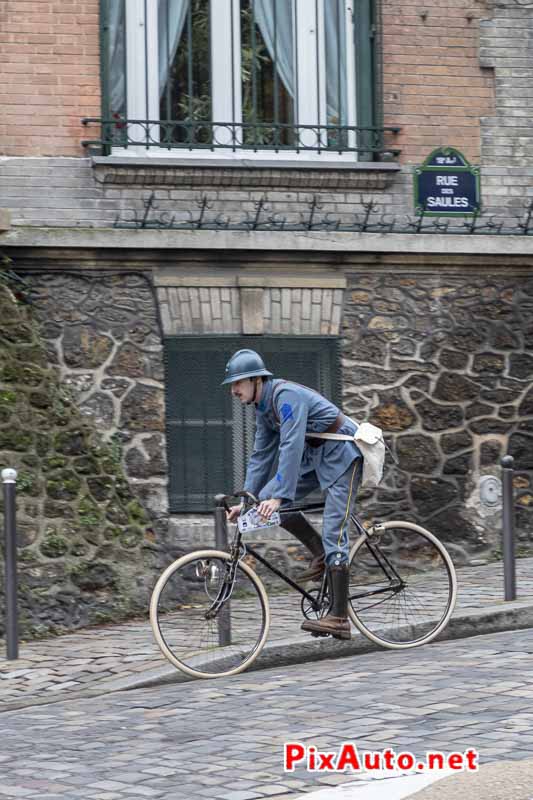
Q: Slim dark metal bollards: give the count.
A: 3